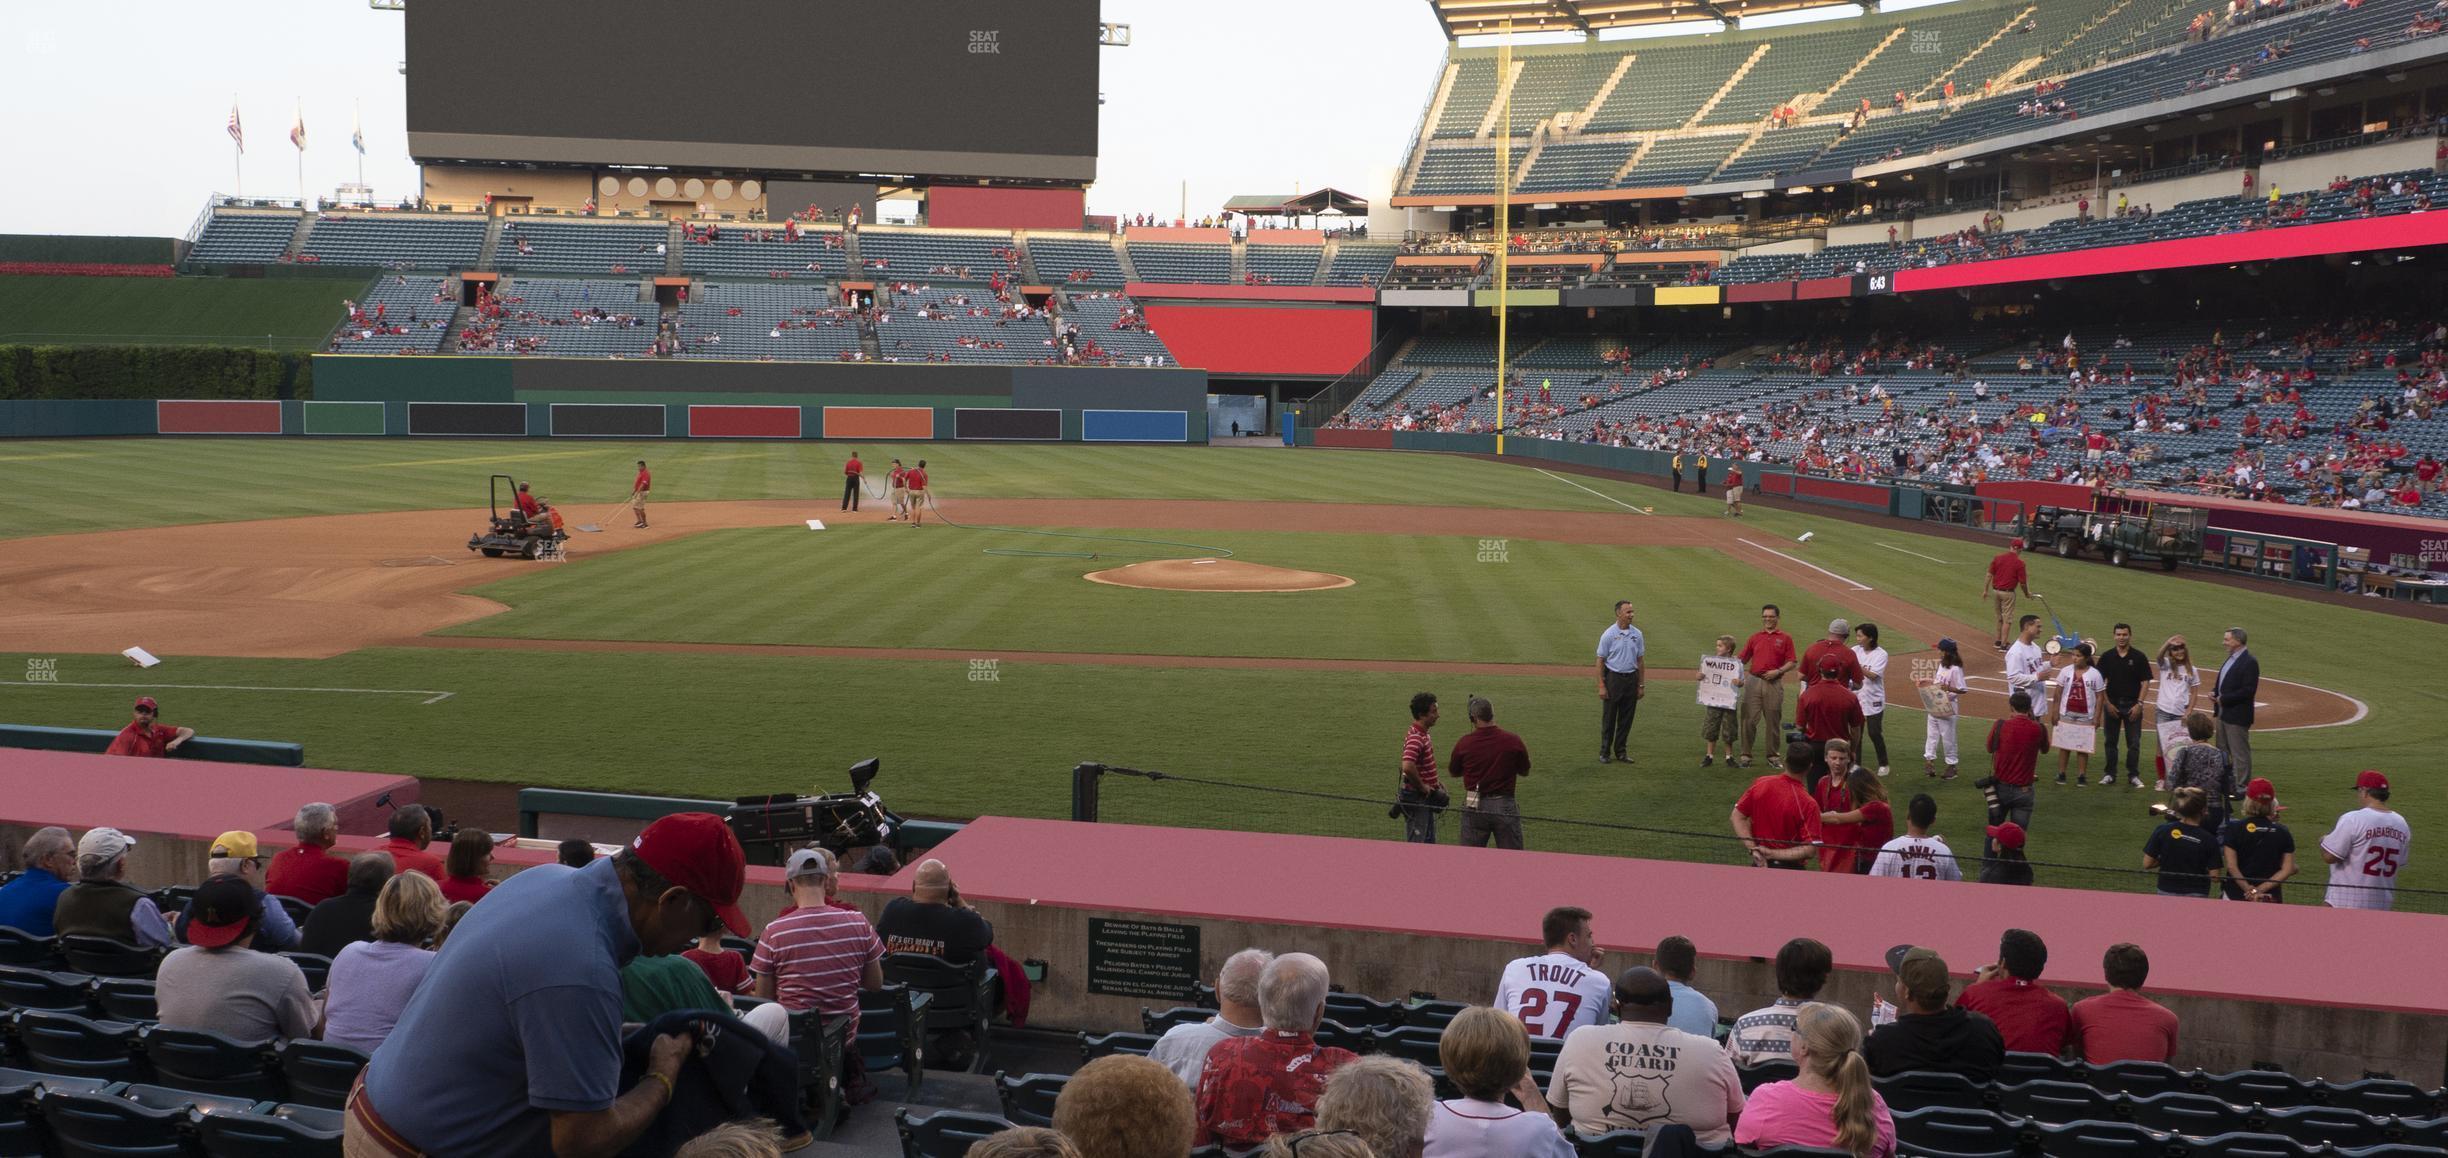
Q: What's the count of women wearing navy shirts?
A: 2